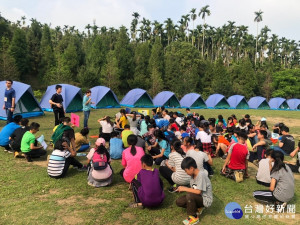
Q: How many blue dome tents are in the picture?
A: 11